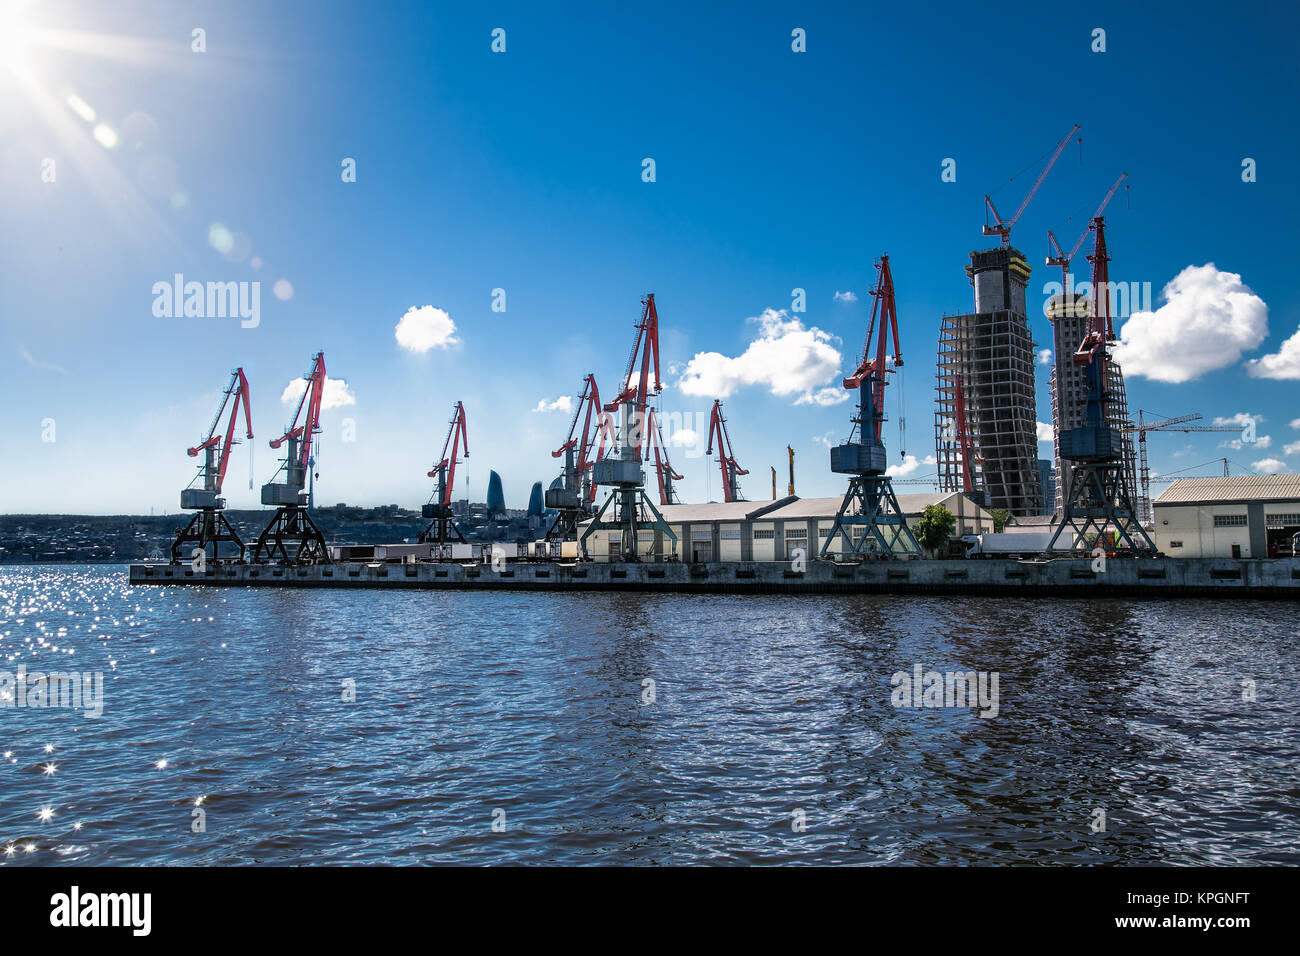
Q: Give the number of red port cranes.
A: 11